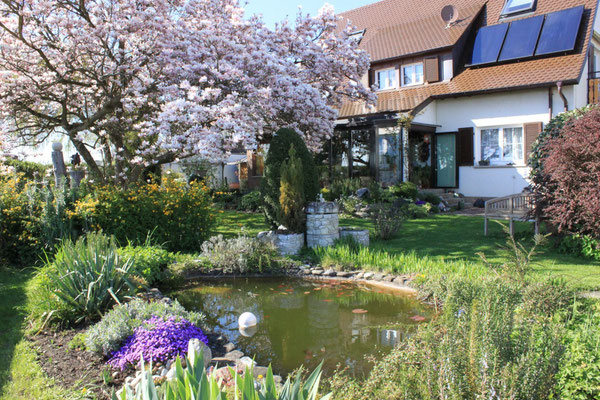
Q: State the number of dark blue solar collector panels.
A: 3